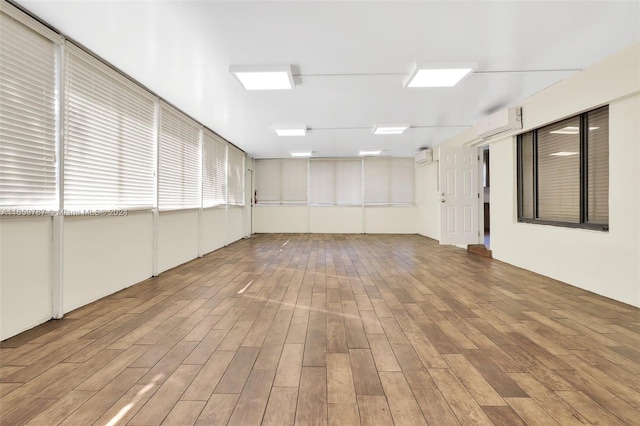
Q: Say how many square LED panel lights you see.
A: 6